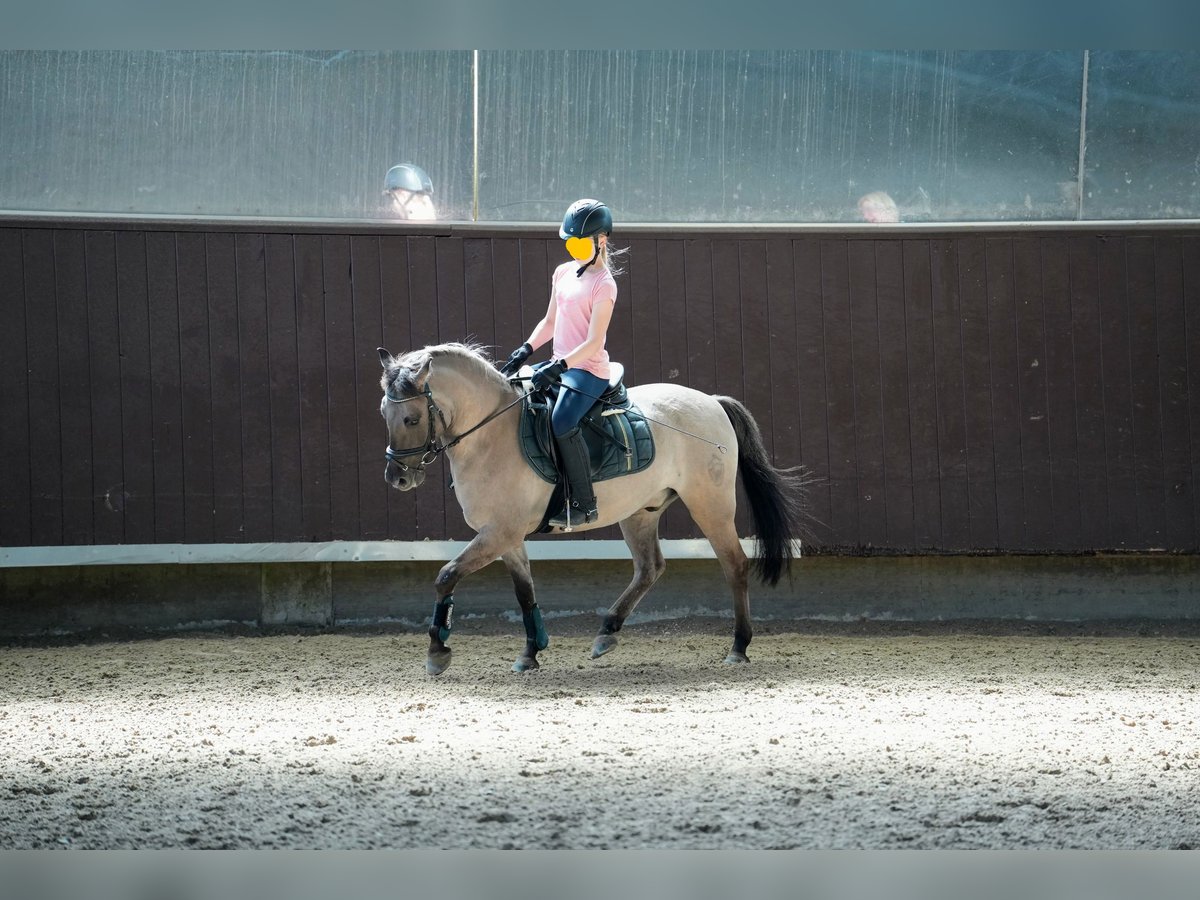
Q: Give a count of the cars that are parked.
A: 0